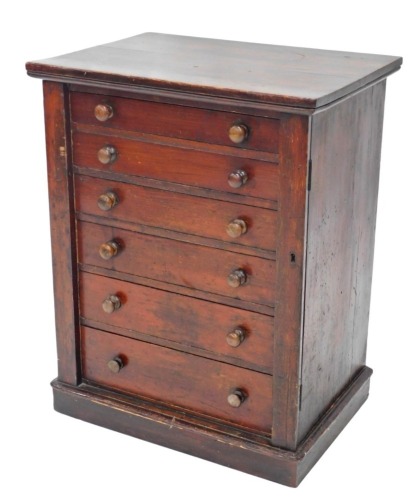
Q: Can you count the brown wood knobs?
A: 12